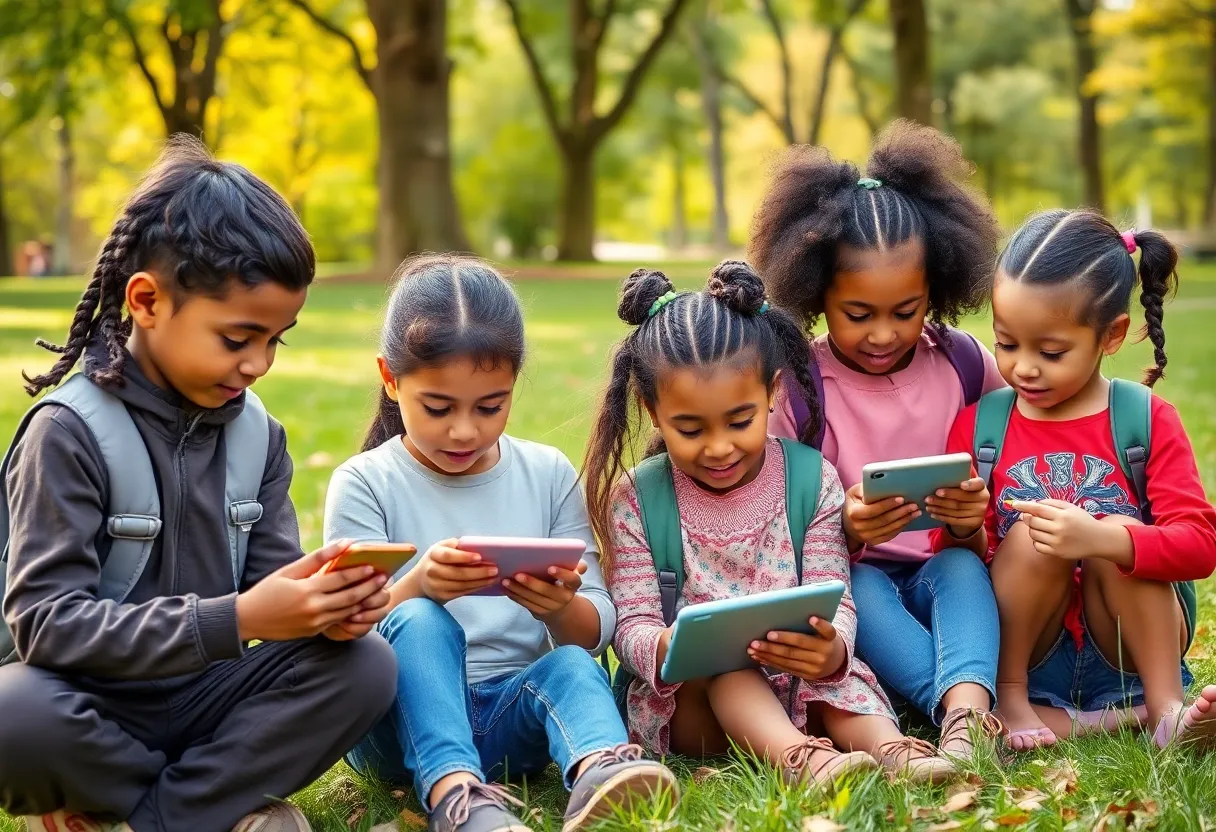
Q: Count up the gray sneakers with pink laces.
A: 2